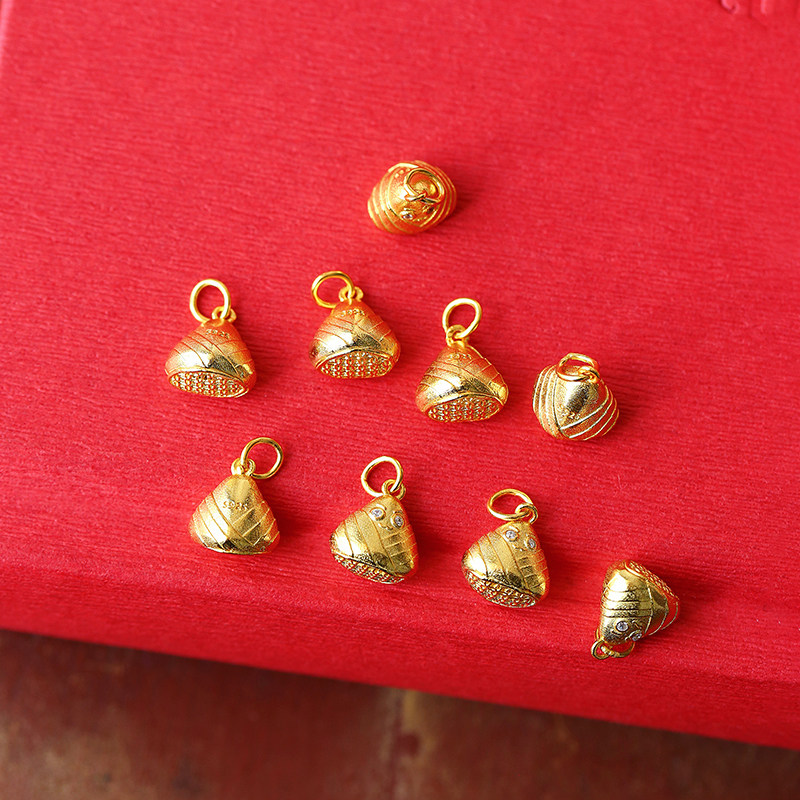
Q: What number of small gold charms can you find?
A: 9